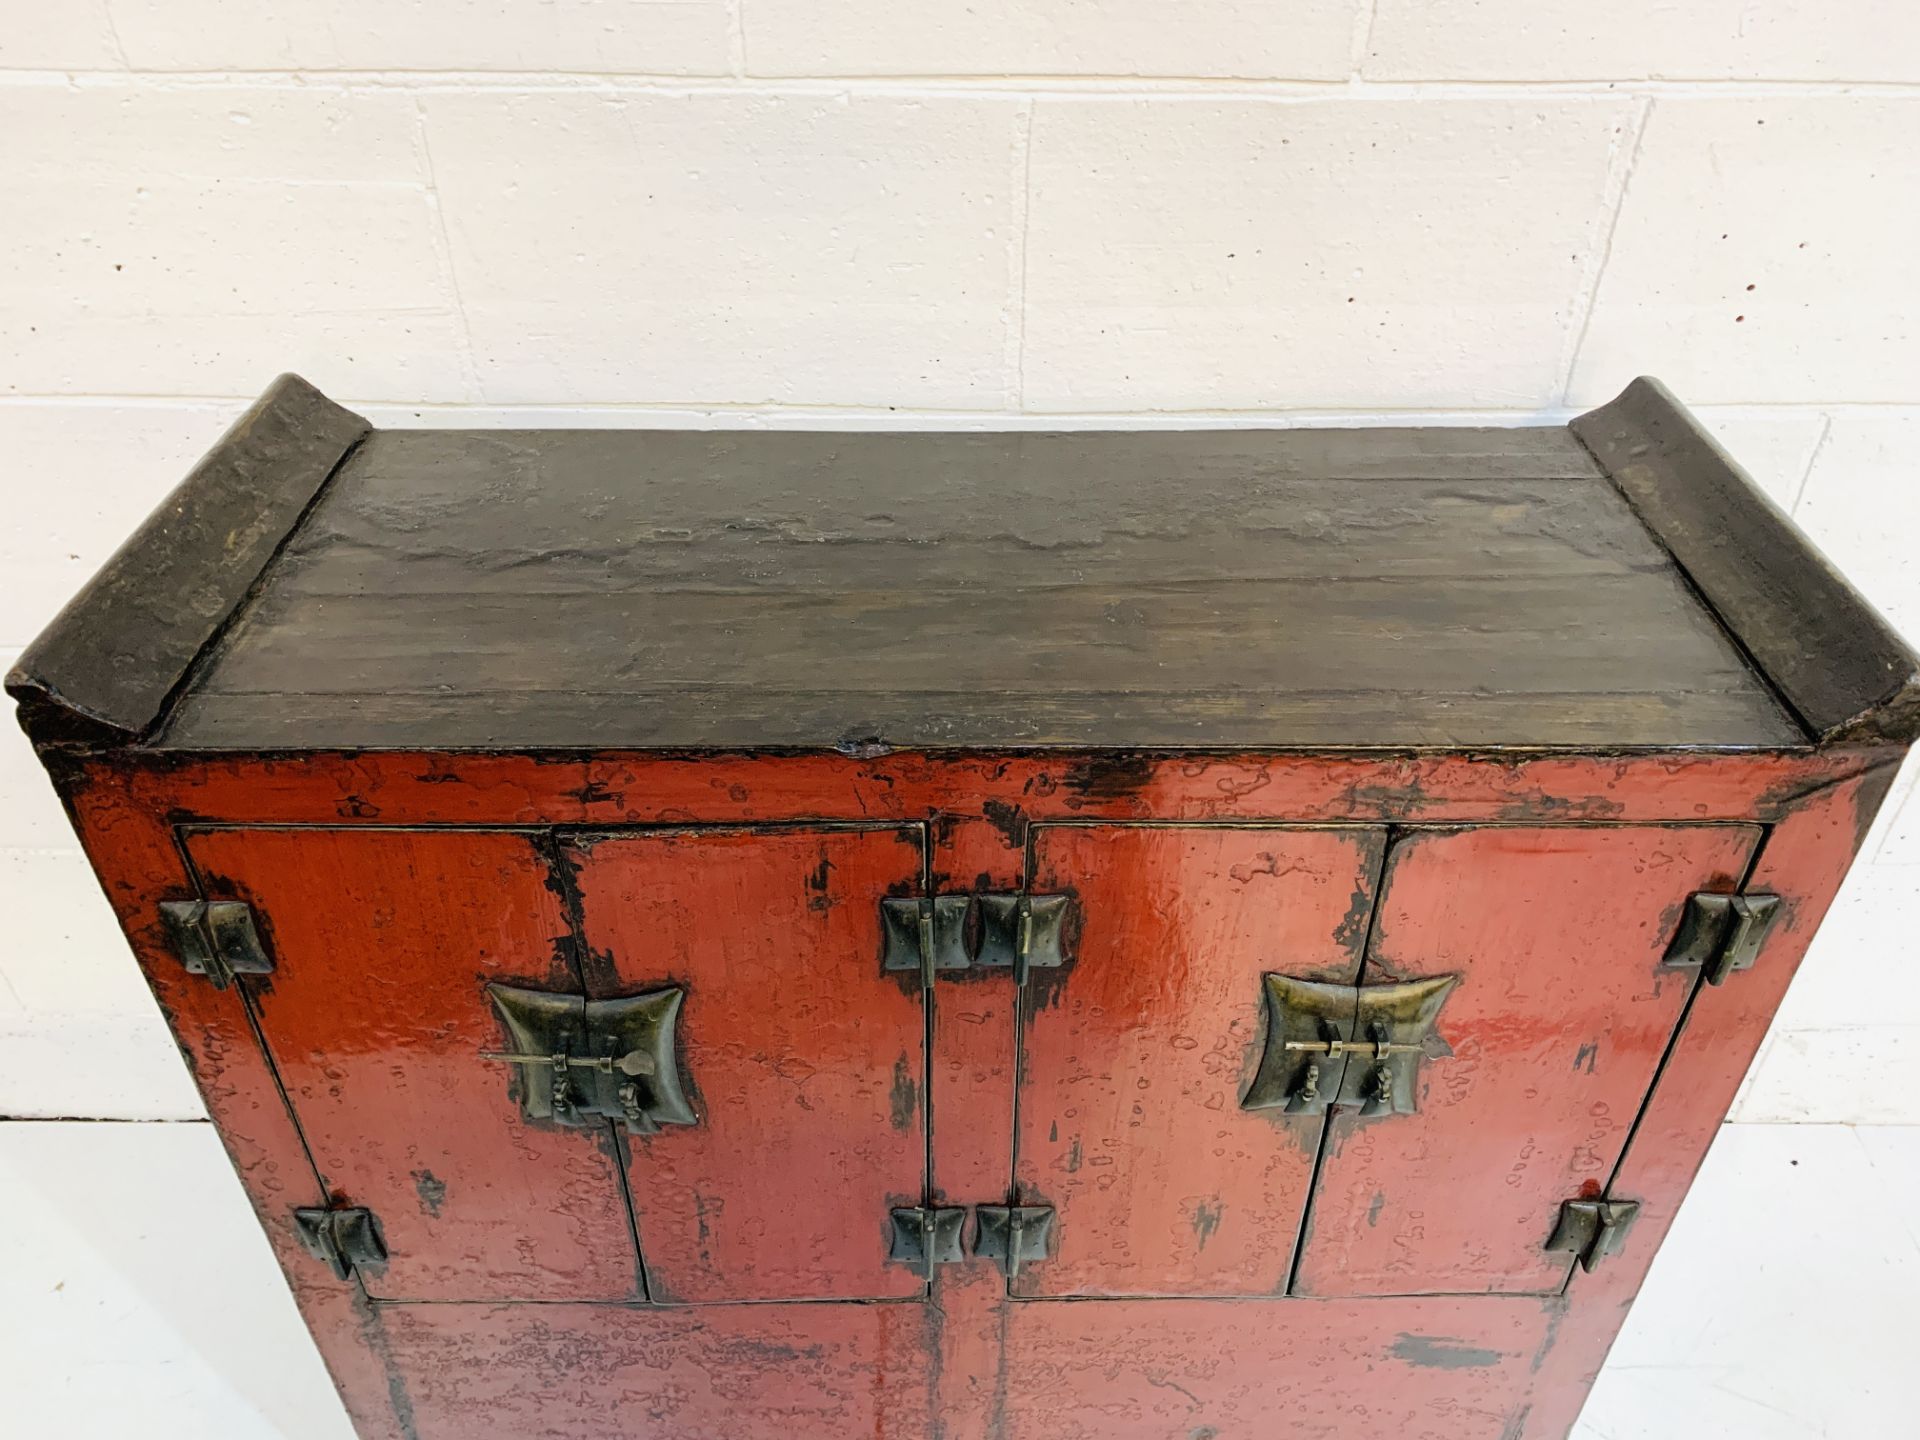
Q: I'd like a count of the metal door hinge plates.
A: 8